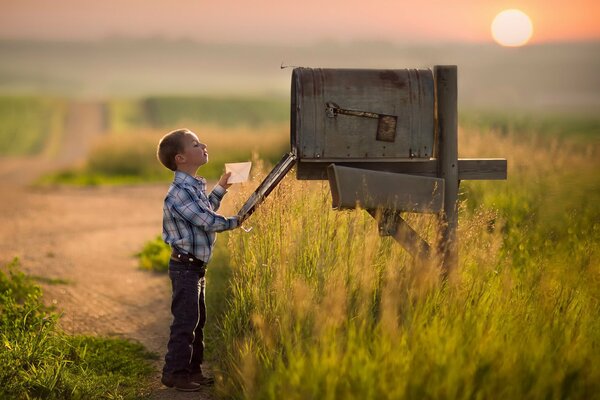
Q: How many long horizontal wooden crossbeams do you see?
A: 1